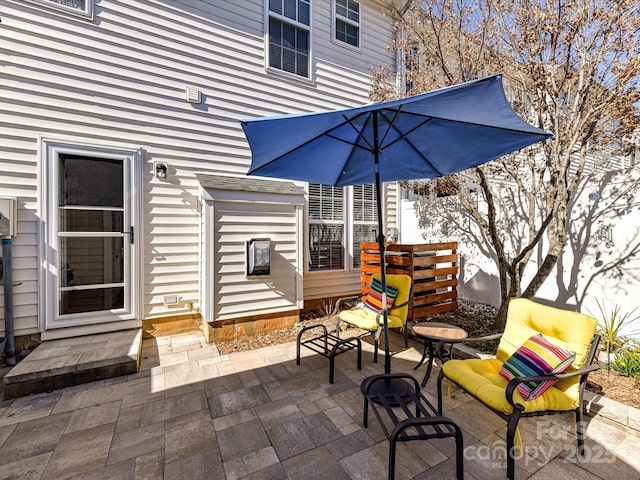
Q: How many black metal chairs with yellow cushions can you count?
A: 2